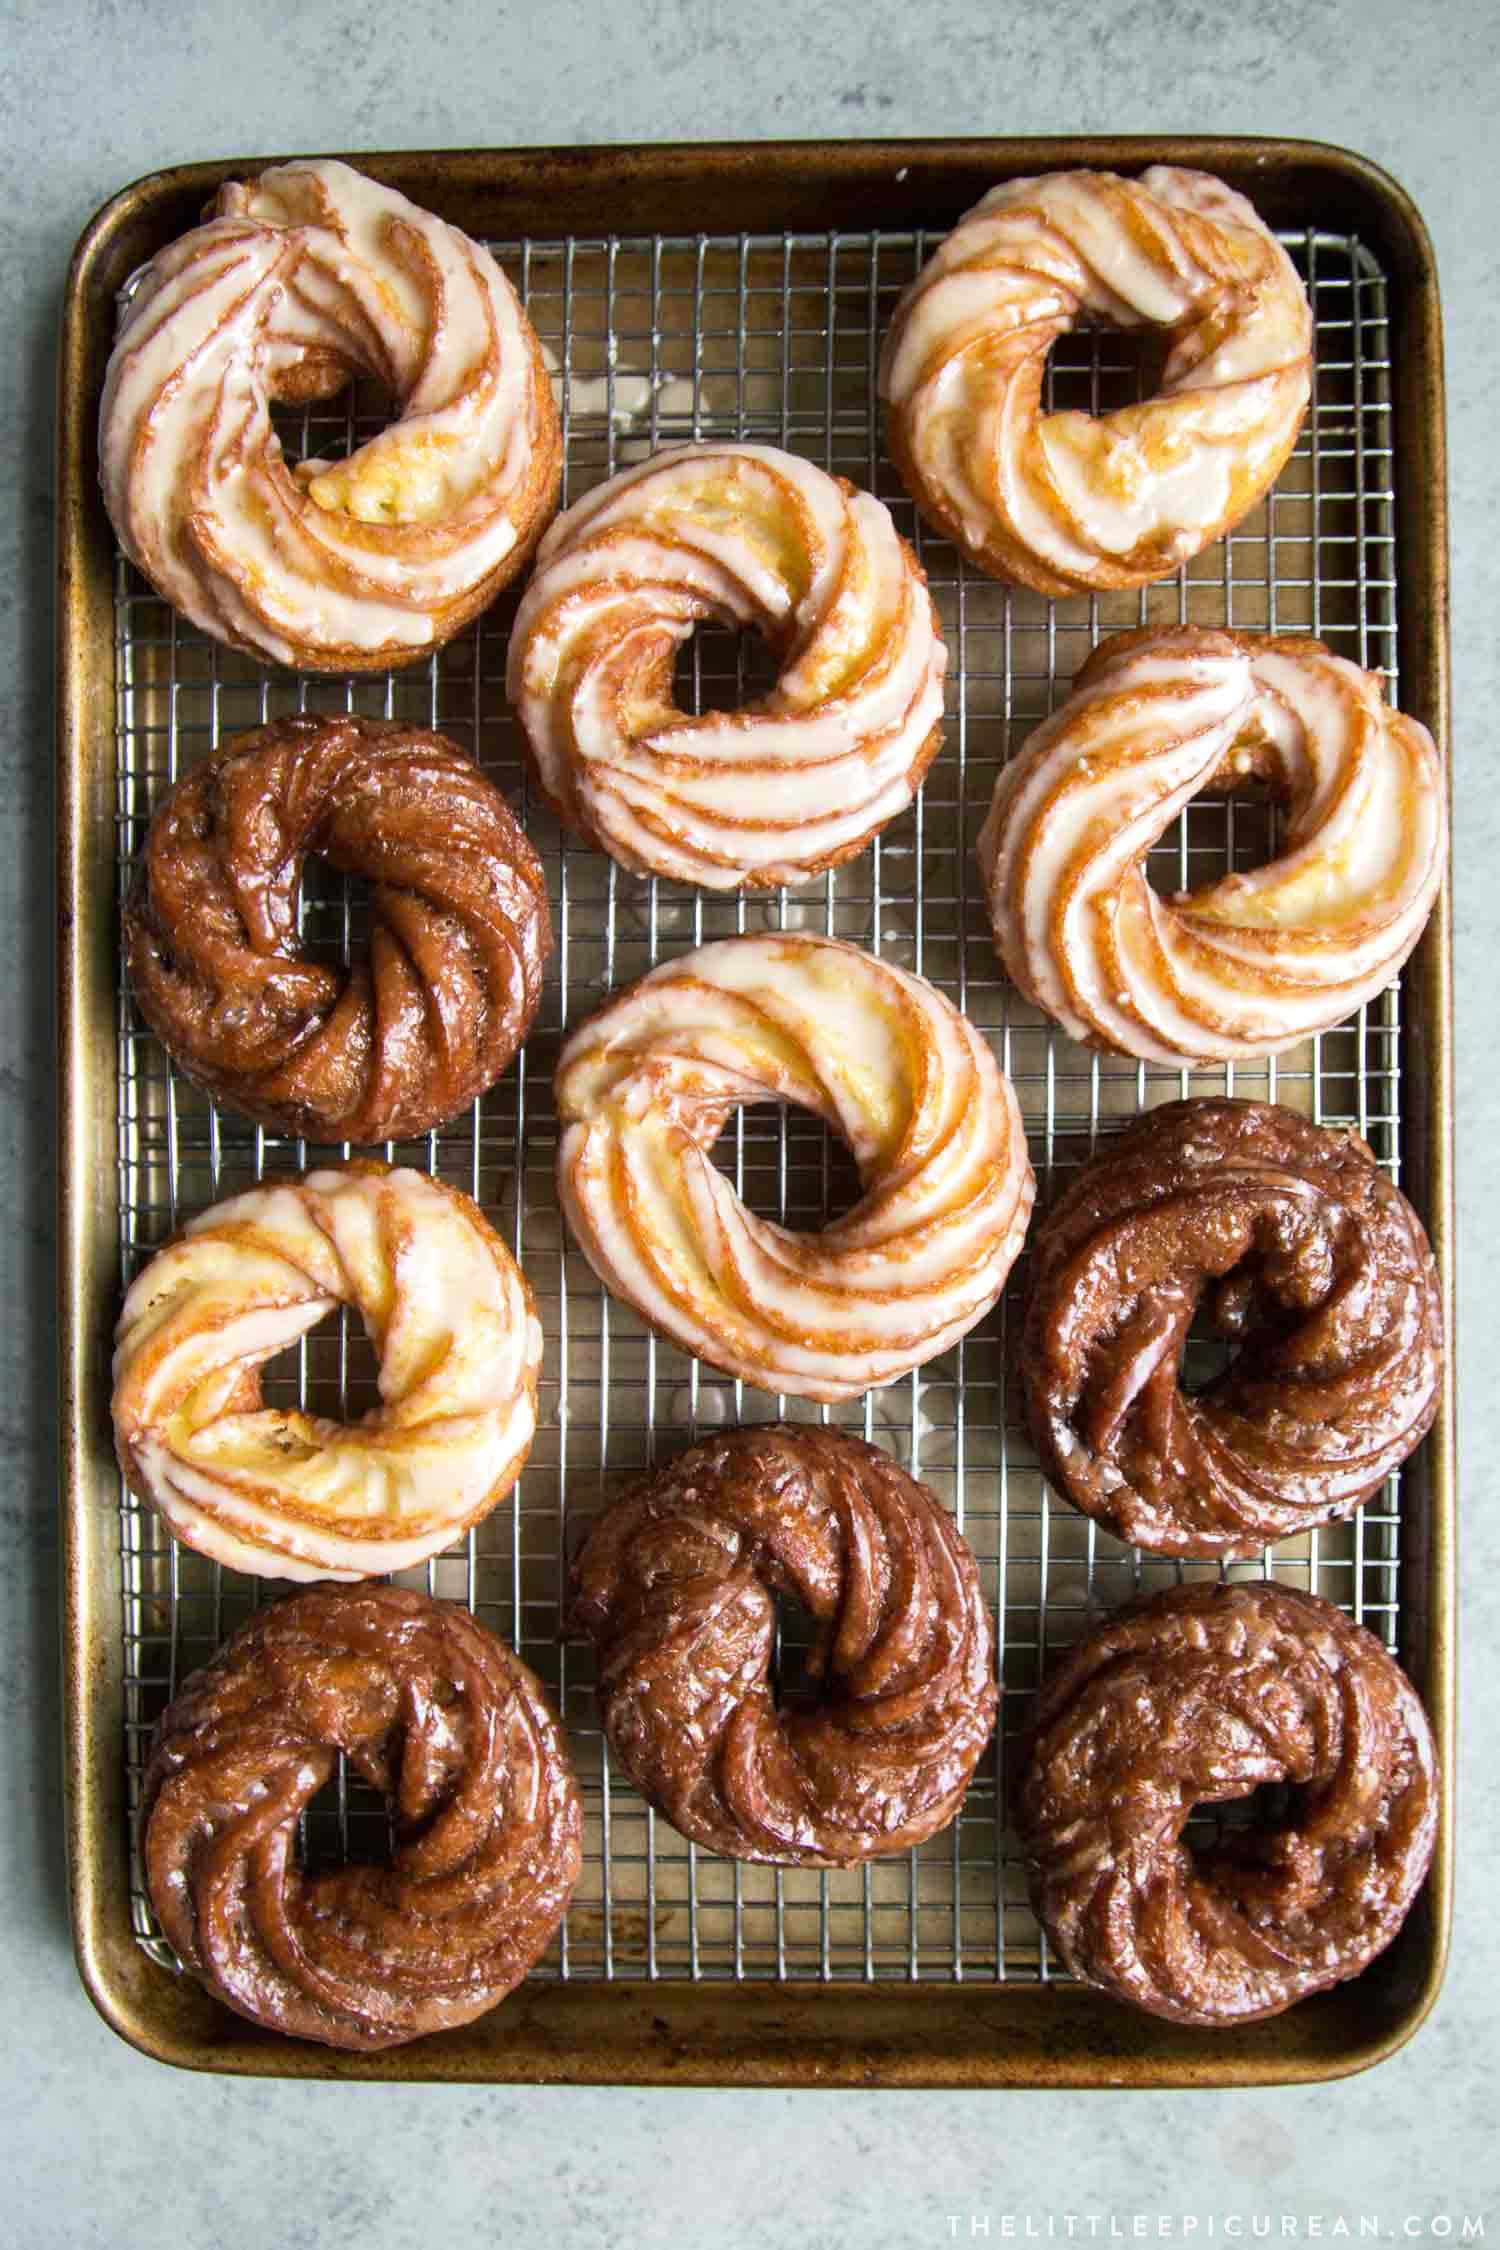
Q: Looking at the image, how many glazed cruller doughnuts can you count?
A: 11